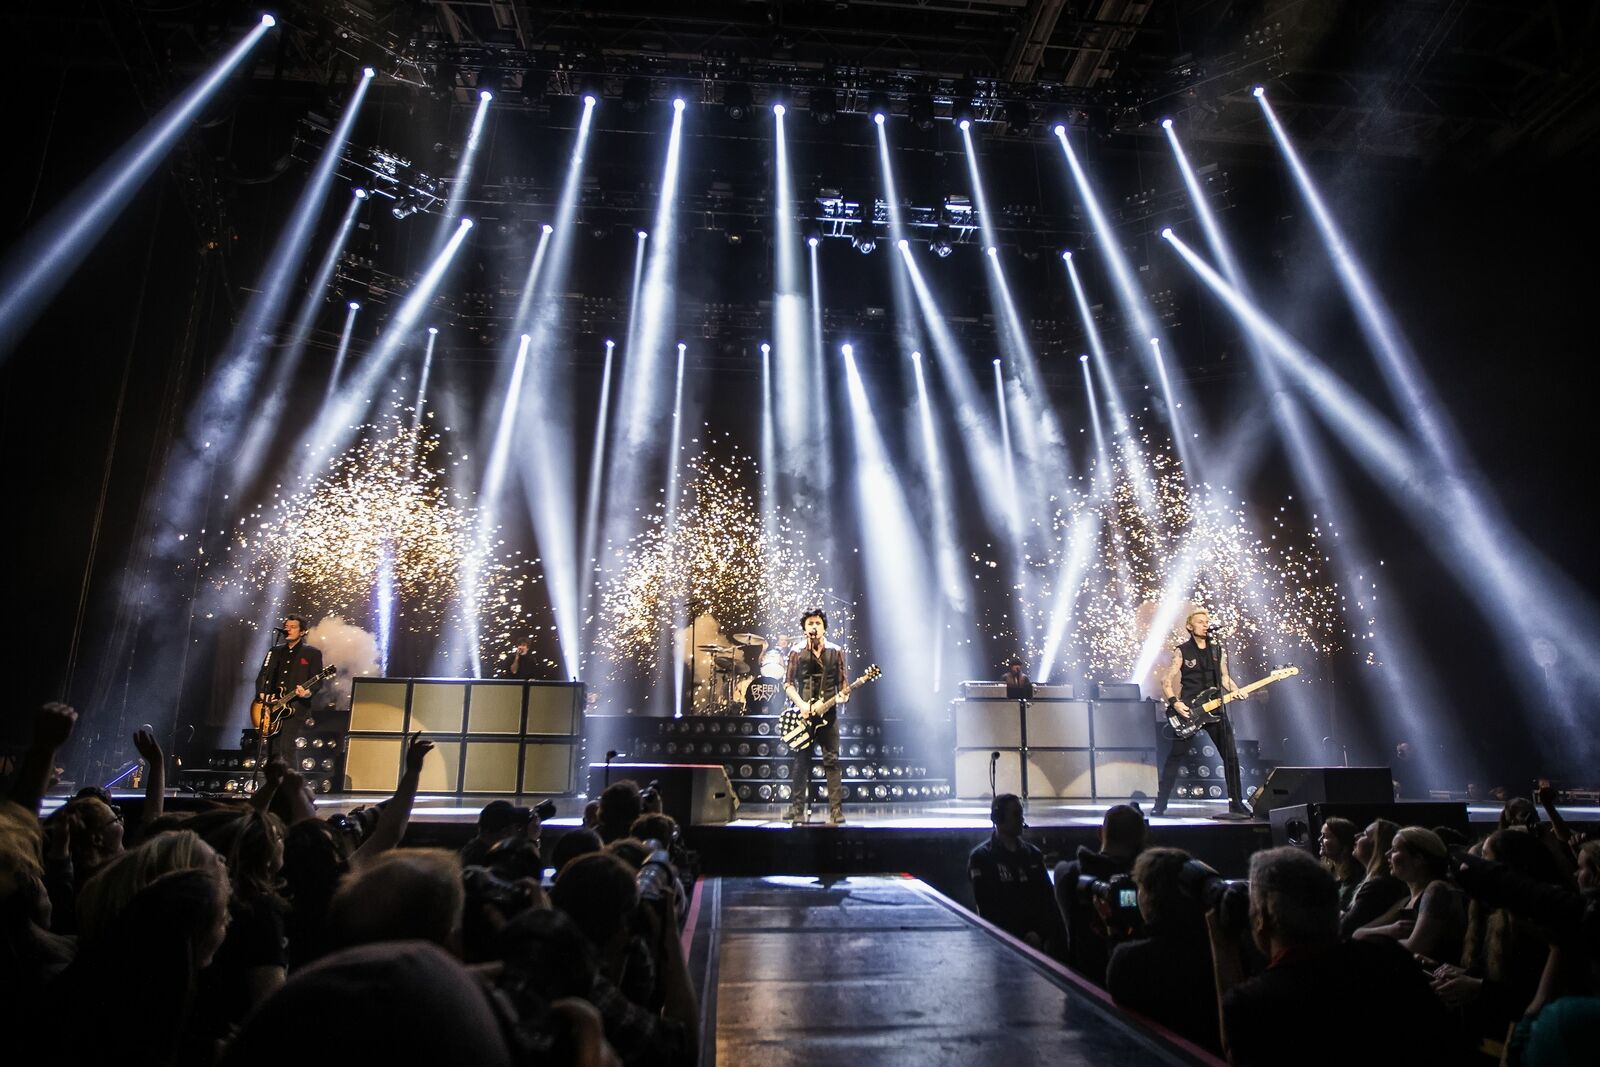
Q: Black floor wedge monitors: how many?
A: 2